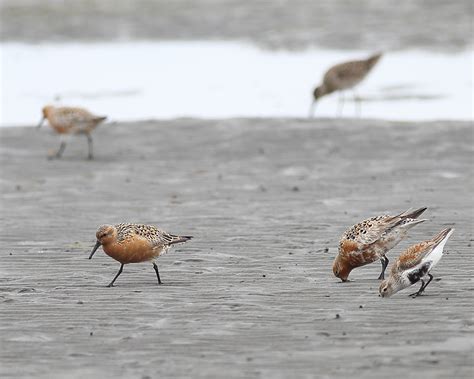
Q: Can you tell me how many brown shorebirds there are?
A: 5